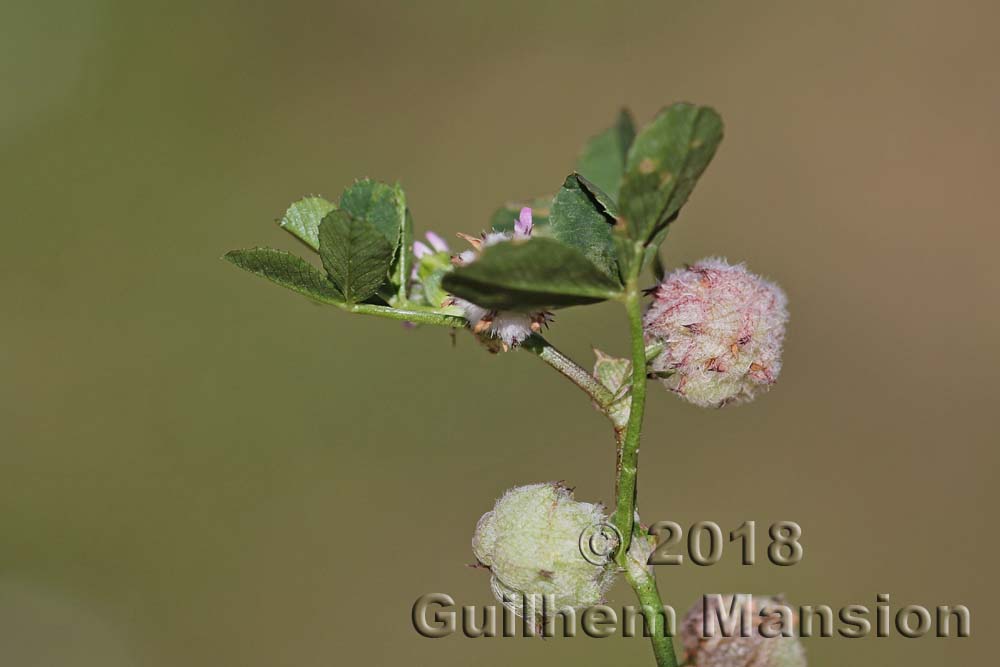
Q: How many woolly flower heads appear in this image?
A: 4